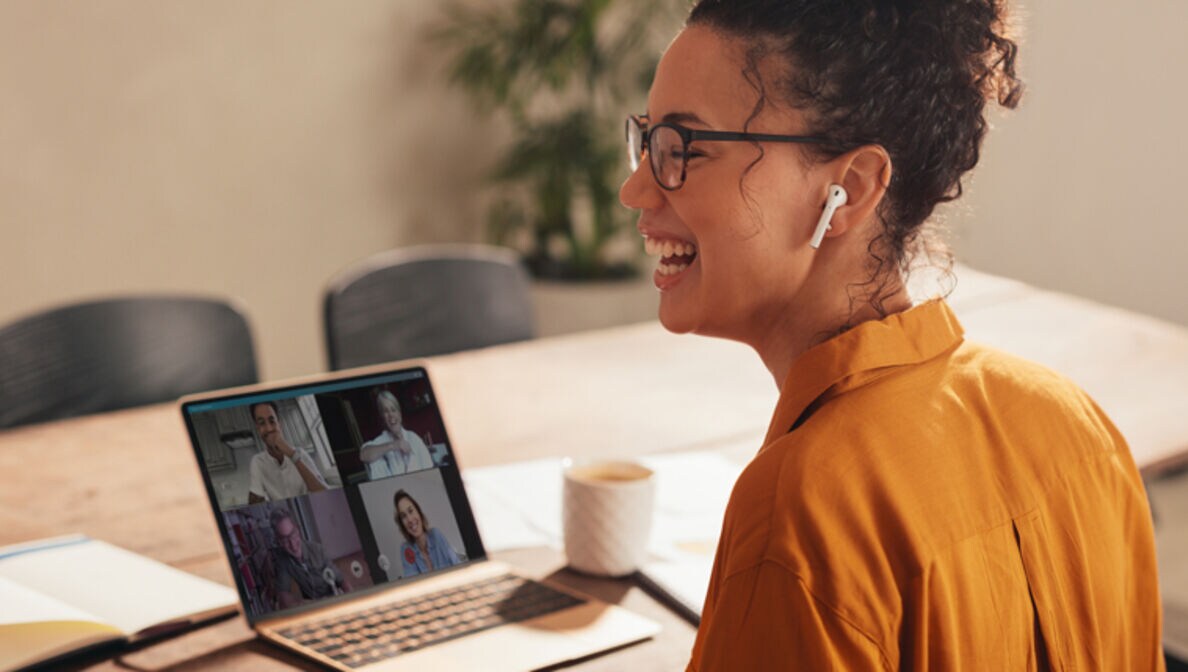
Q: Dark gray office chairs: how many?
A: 2